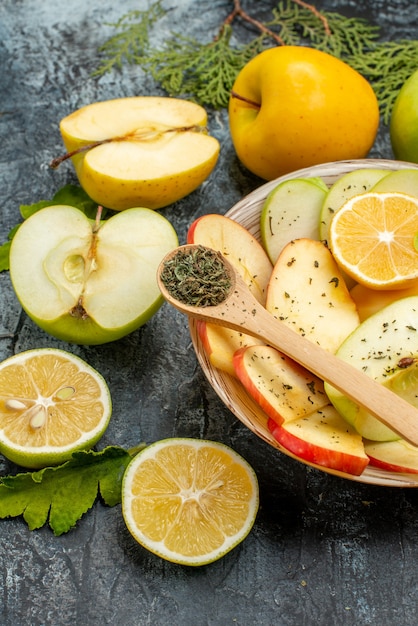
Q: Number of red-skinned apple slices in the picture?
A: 6